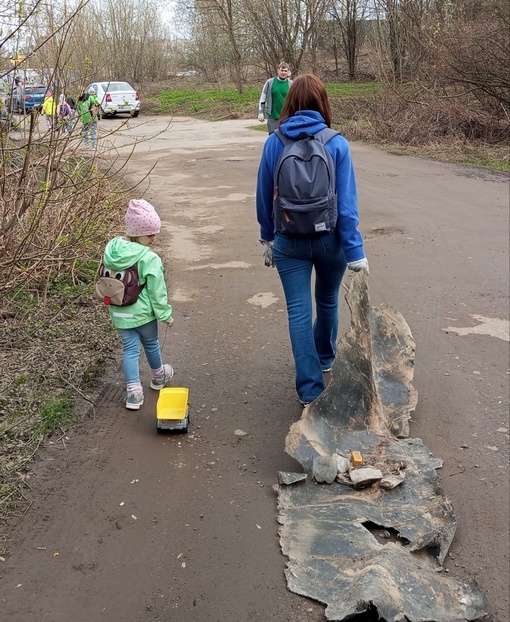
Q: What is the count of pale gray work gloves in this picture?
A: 2